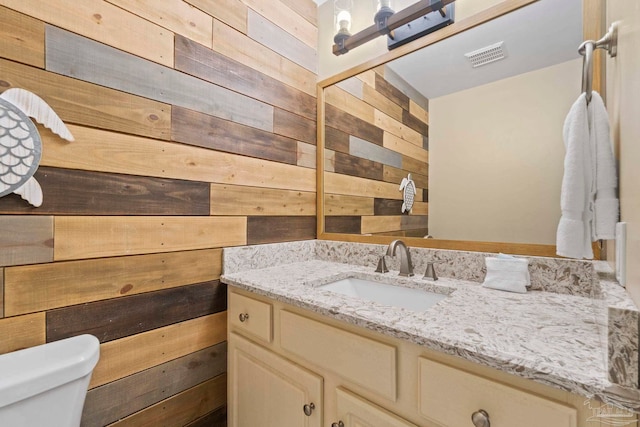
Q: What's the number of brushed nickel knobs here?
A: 4